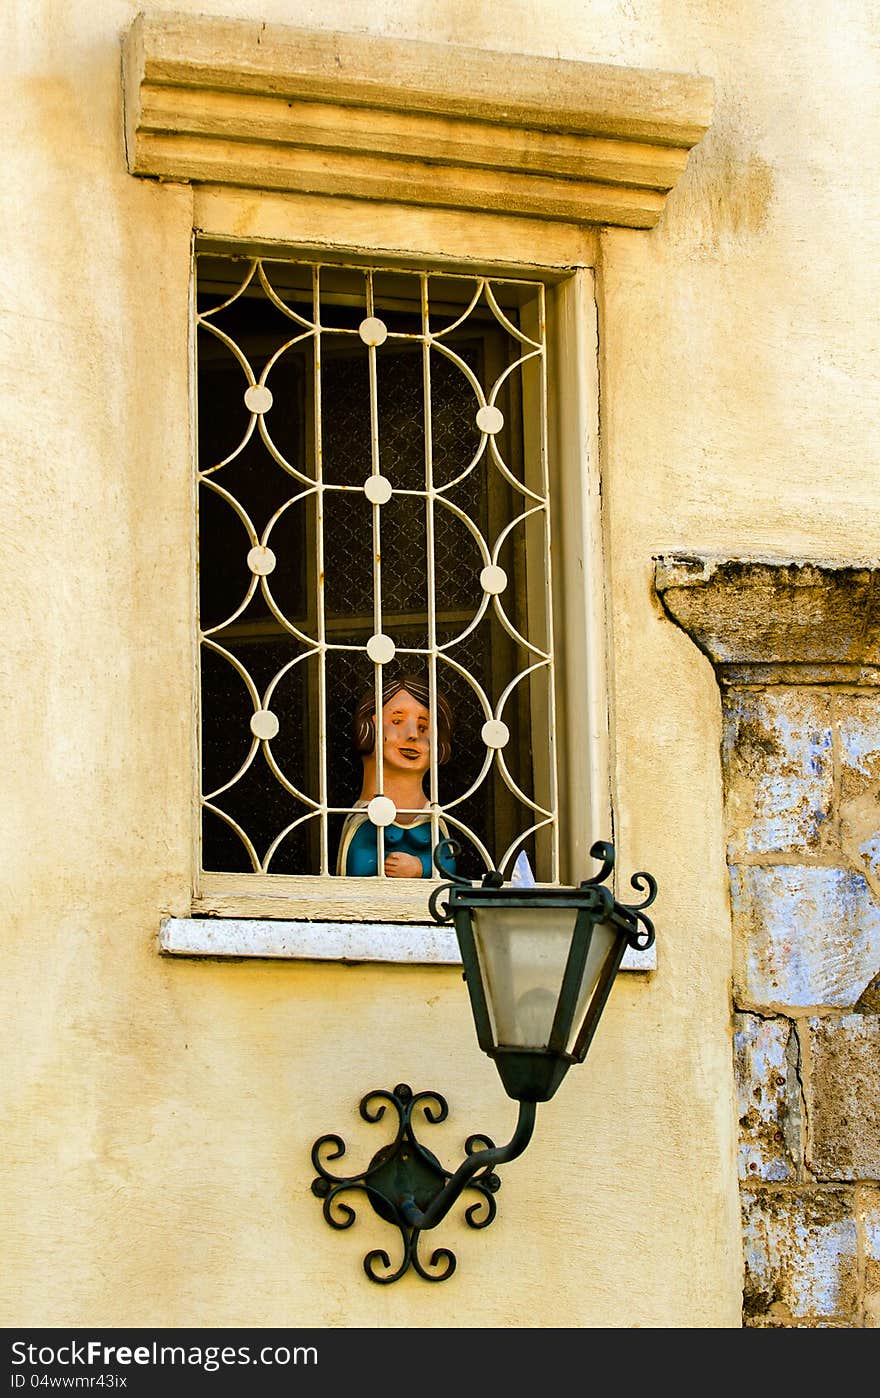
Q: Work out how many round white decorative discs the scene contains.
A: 10